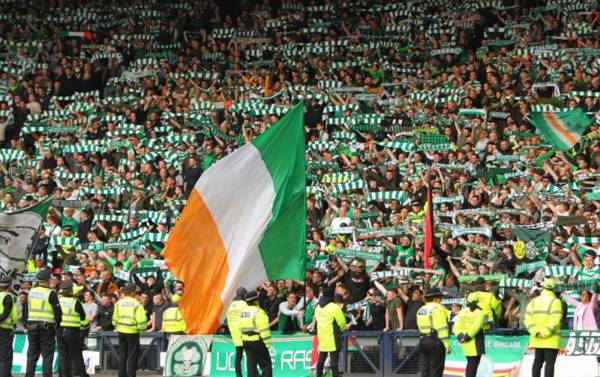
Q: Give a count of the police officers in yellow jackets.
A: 12